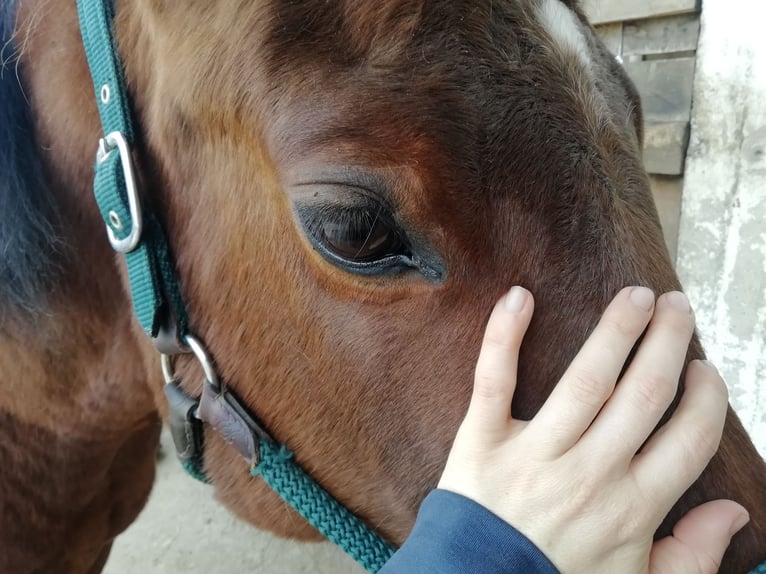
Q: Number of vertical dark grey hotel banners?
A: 0